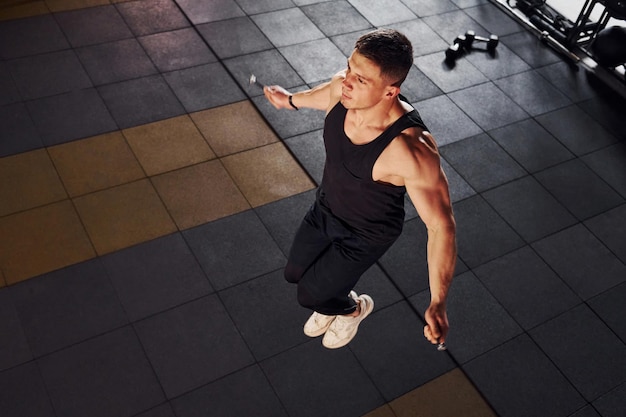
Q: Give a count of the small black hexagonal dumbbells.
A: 2